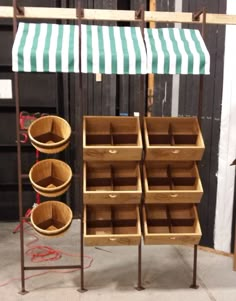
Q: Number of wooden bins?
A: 9